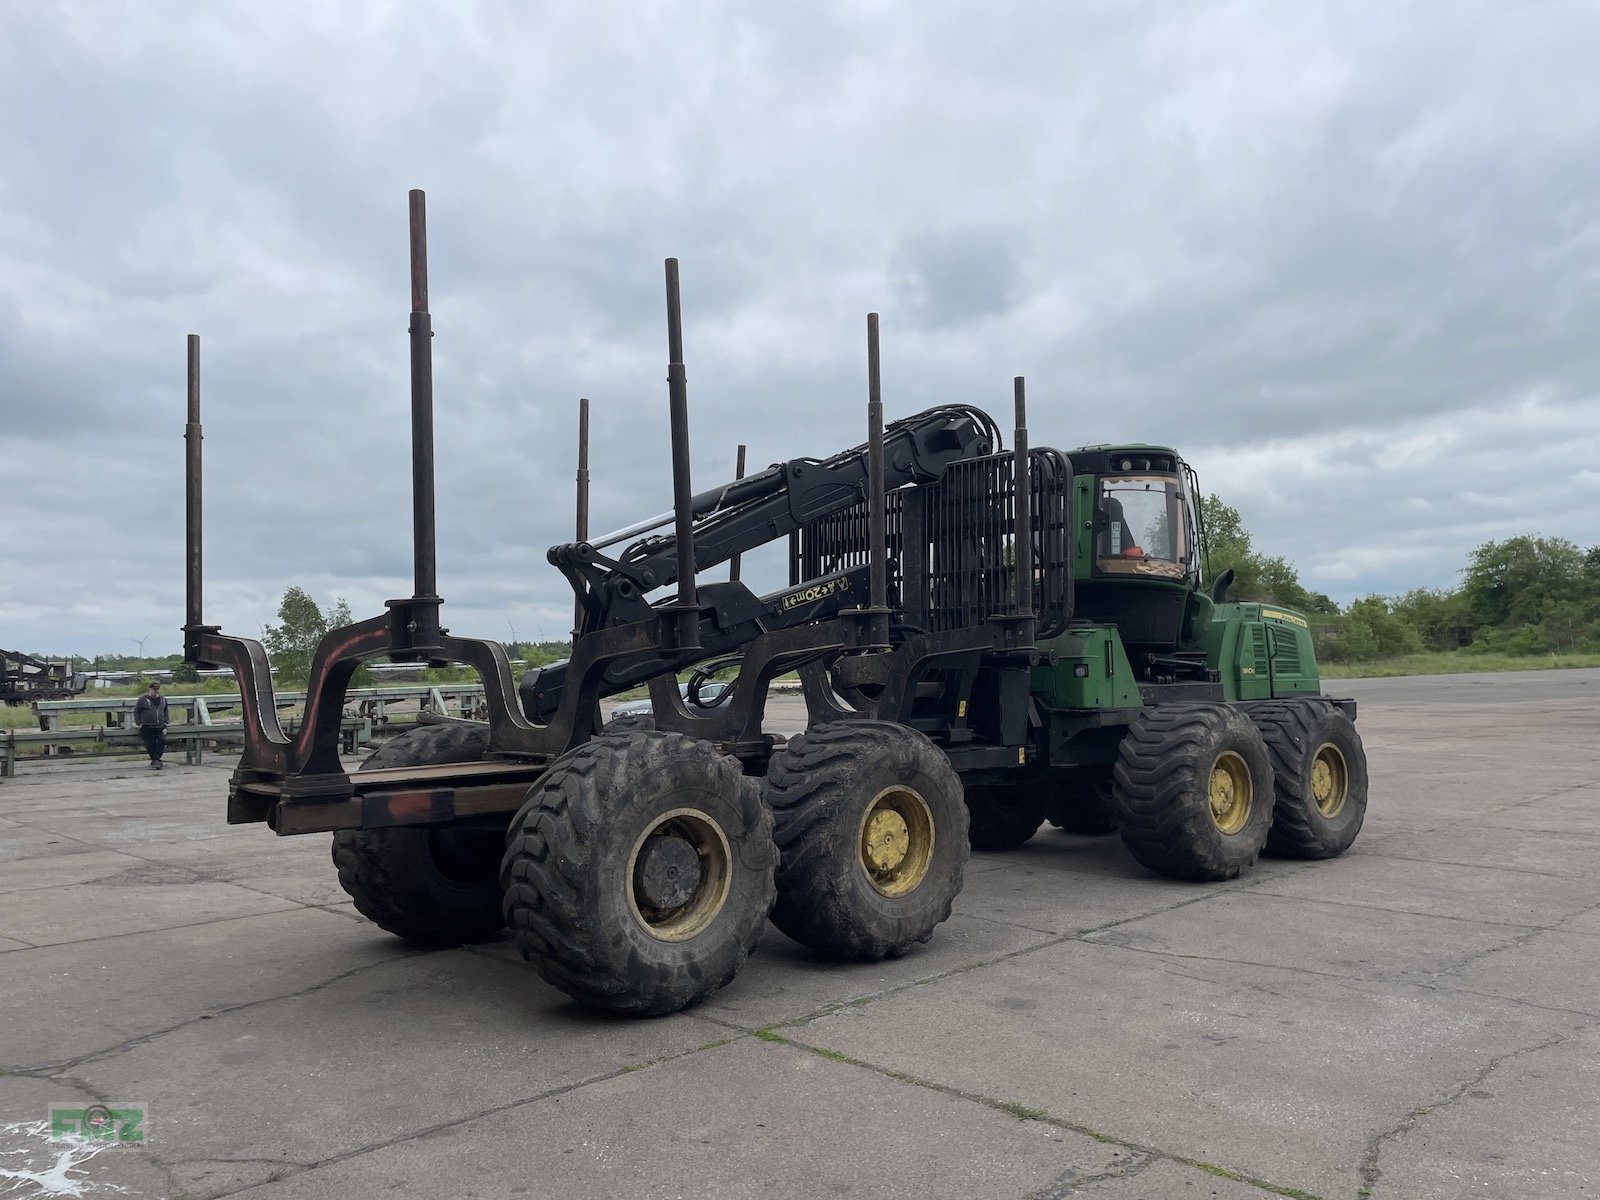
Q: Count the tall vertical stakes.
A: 7